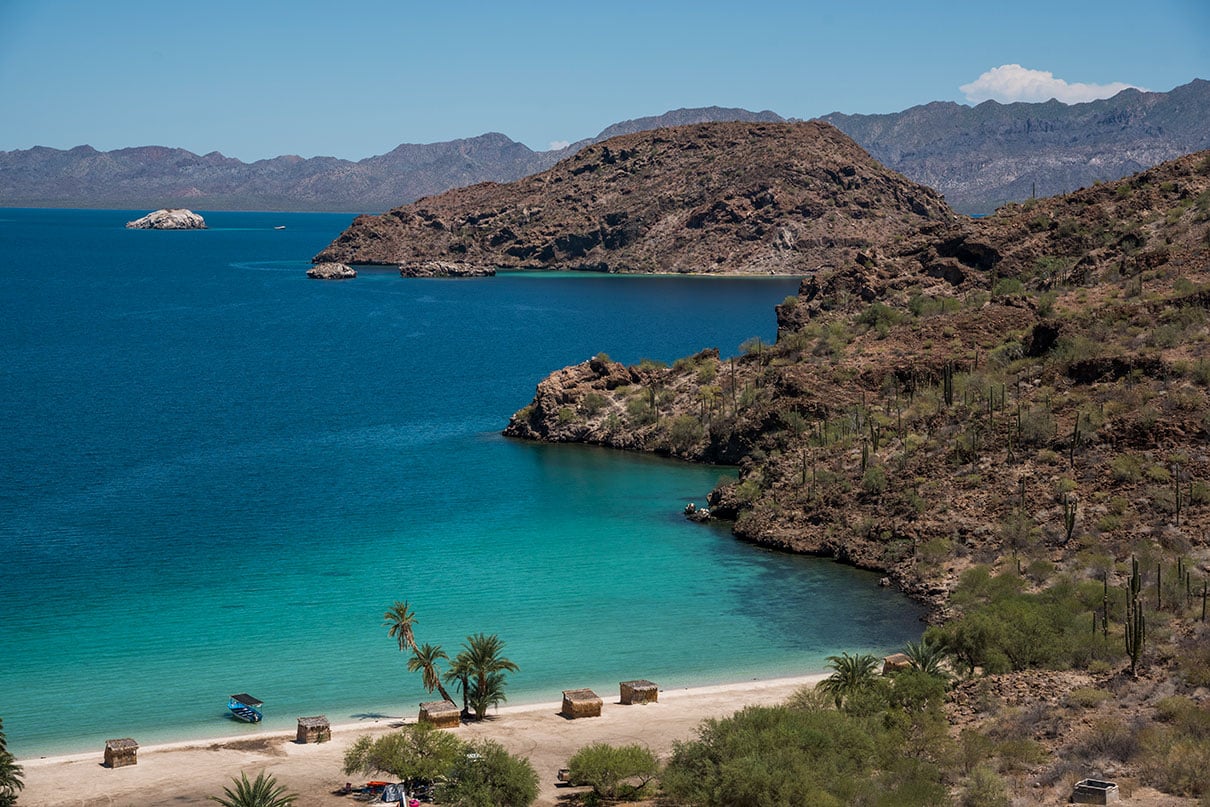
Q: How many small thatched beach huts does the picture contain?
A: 6